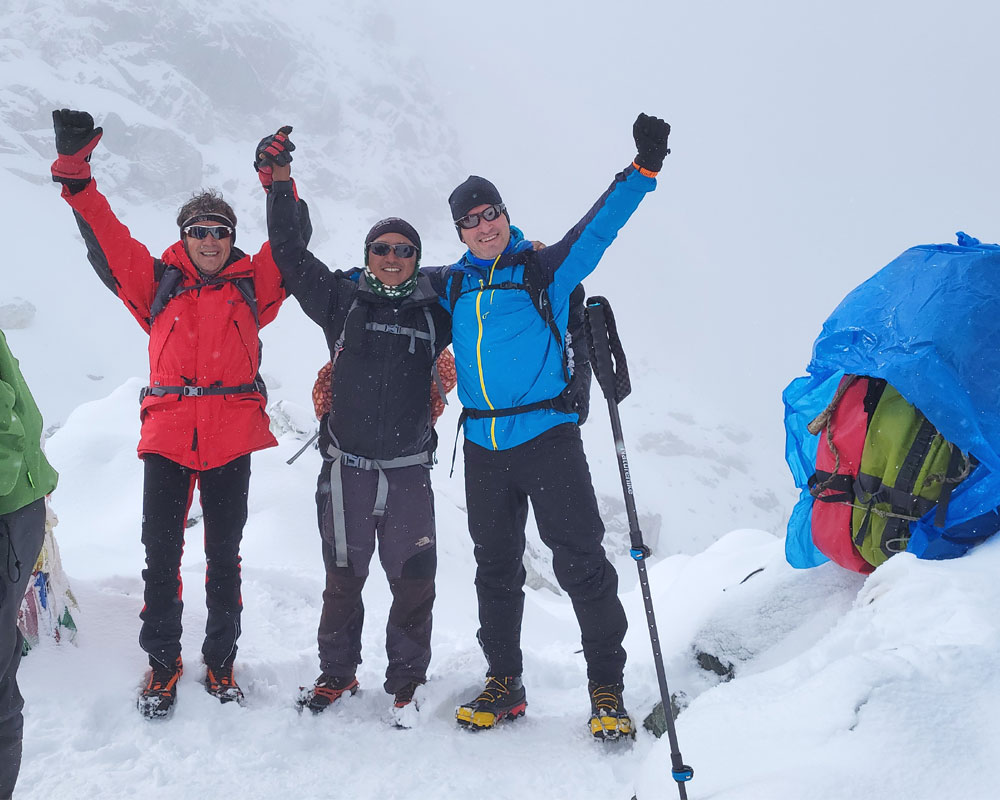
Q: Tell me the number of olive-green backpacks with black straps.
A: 1